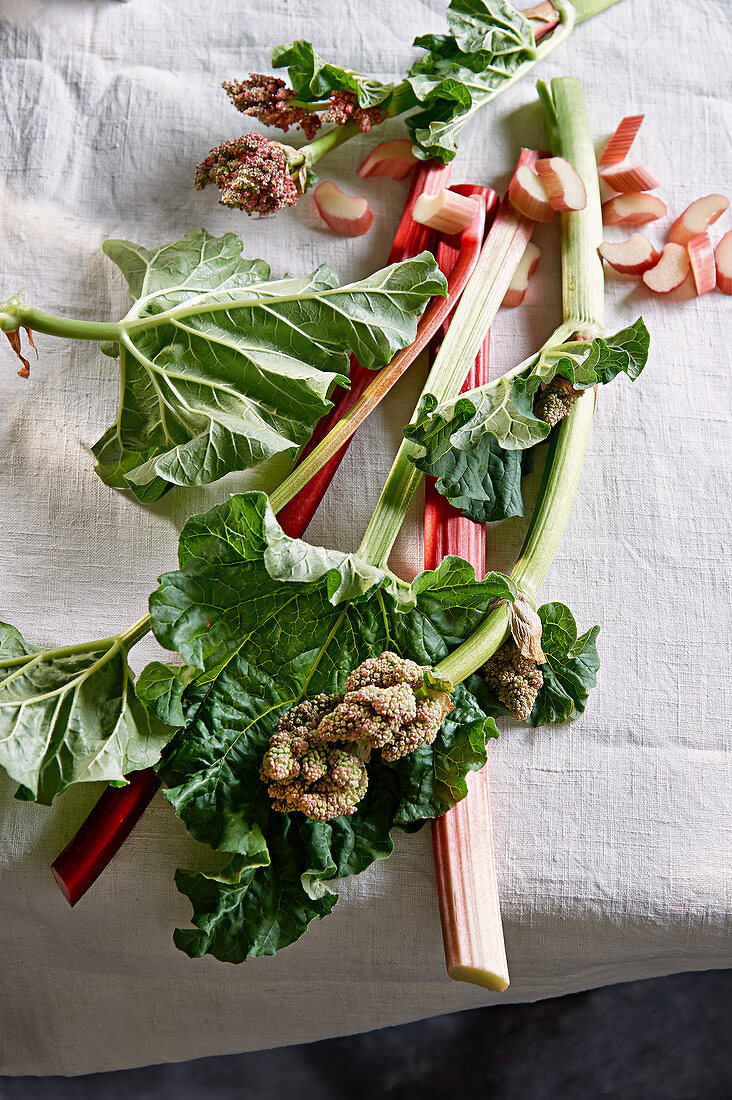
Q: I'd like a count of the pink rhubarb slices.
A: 14